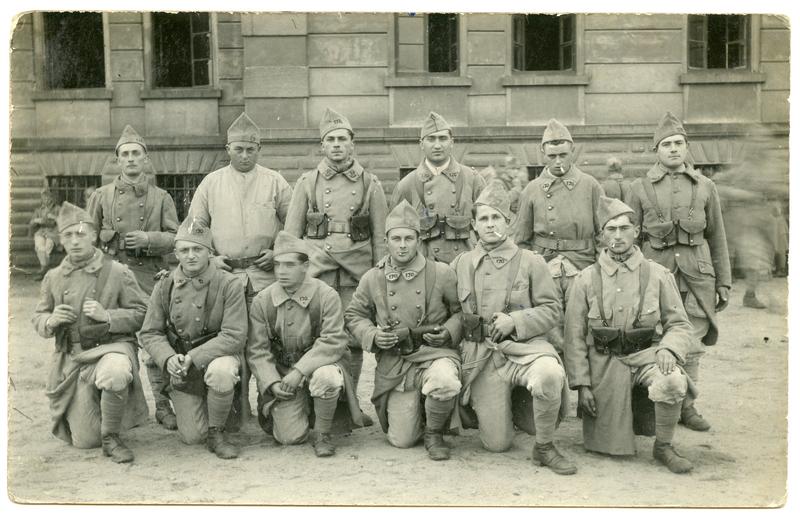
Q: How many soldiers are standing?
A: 6